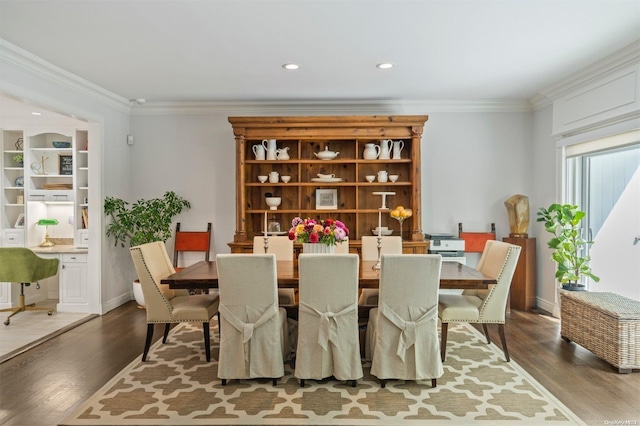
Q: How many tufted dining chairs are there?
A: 2